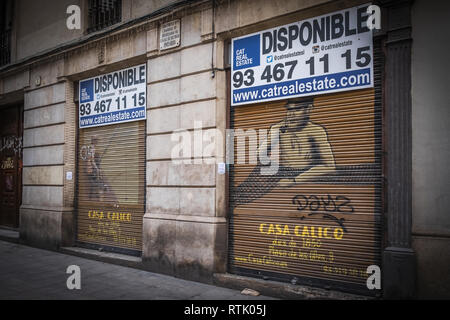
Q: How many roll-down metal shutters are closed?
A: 2